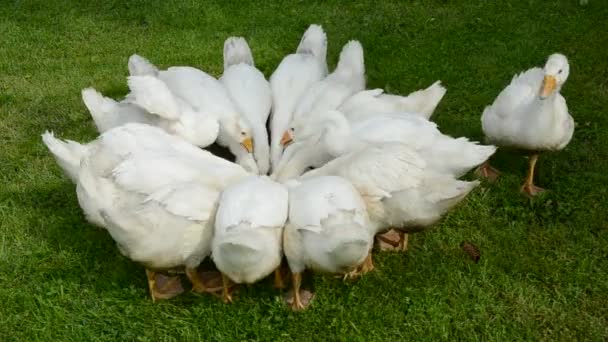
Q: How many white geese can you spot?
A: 13